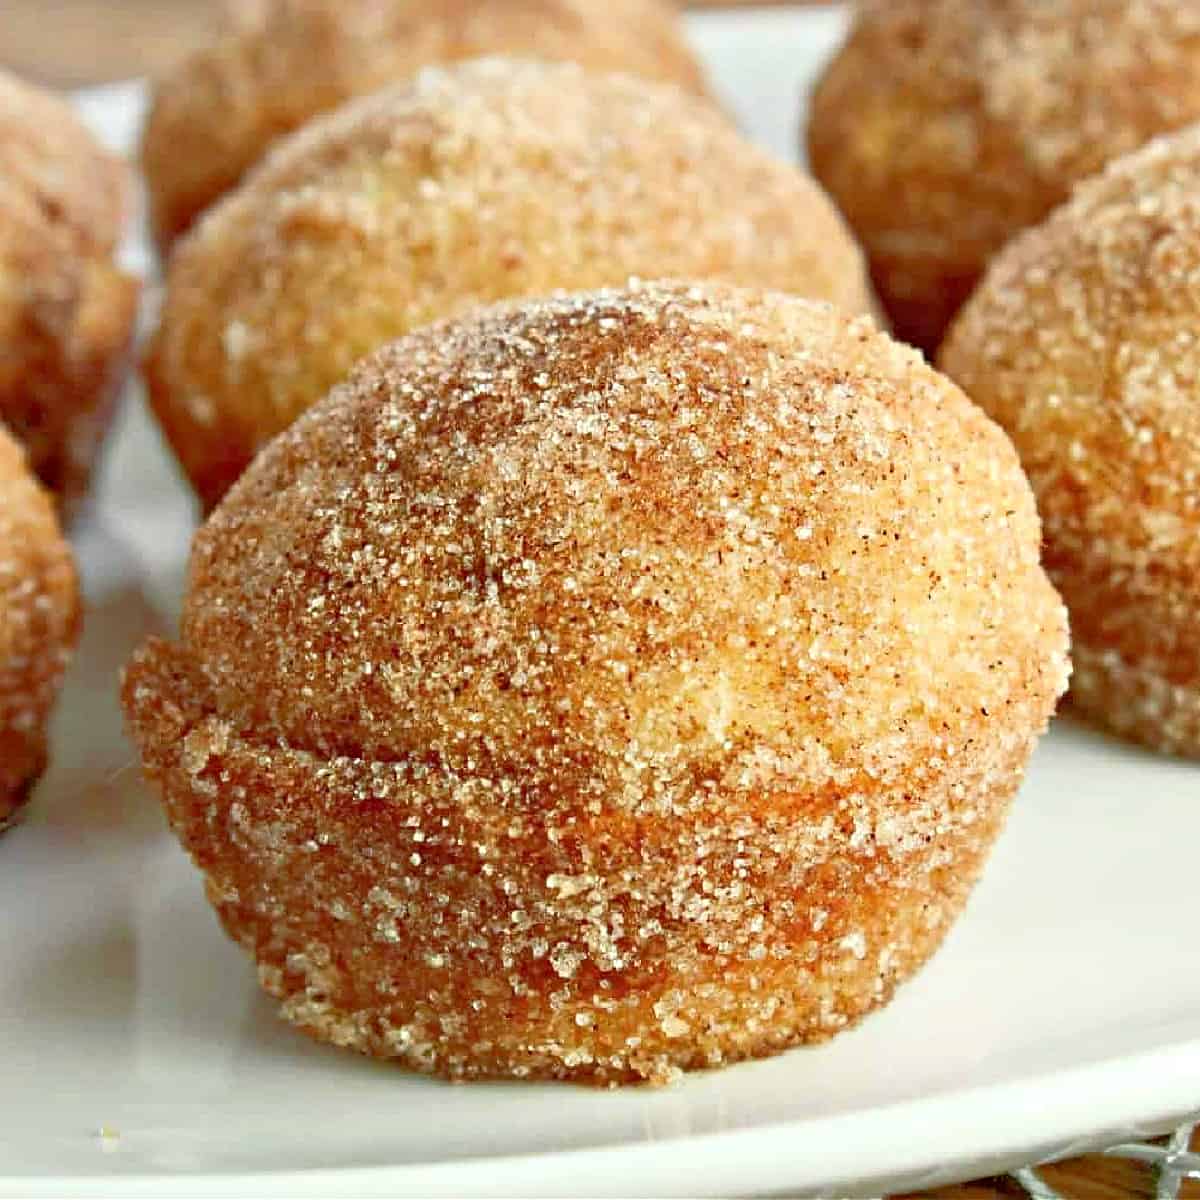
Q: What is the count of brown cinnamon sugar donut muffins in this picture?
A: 7